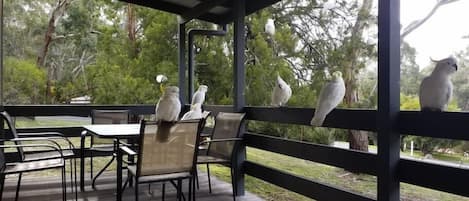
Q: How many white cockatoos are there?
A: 7